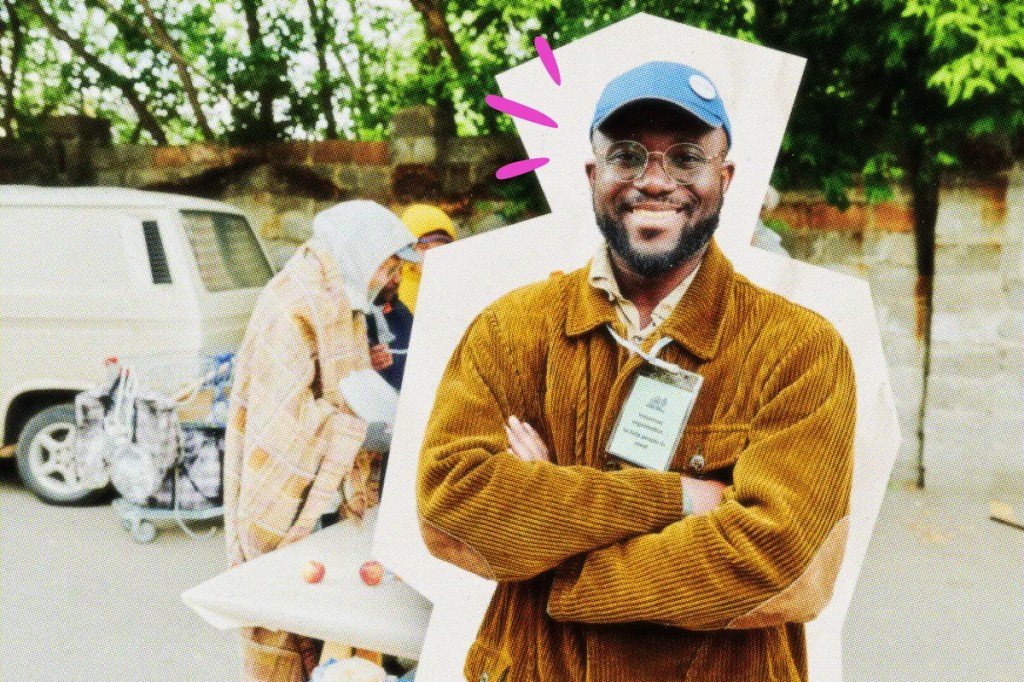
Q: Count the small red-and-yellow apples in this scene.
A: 2